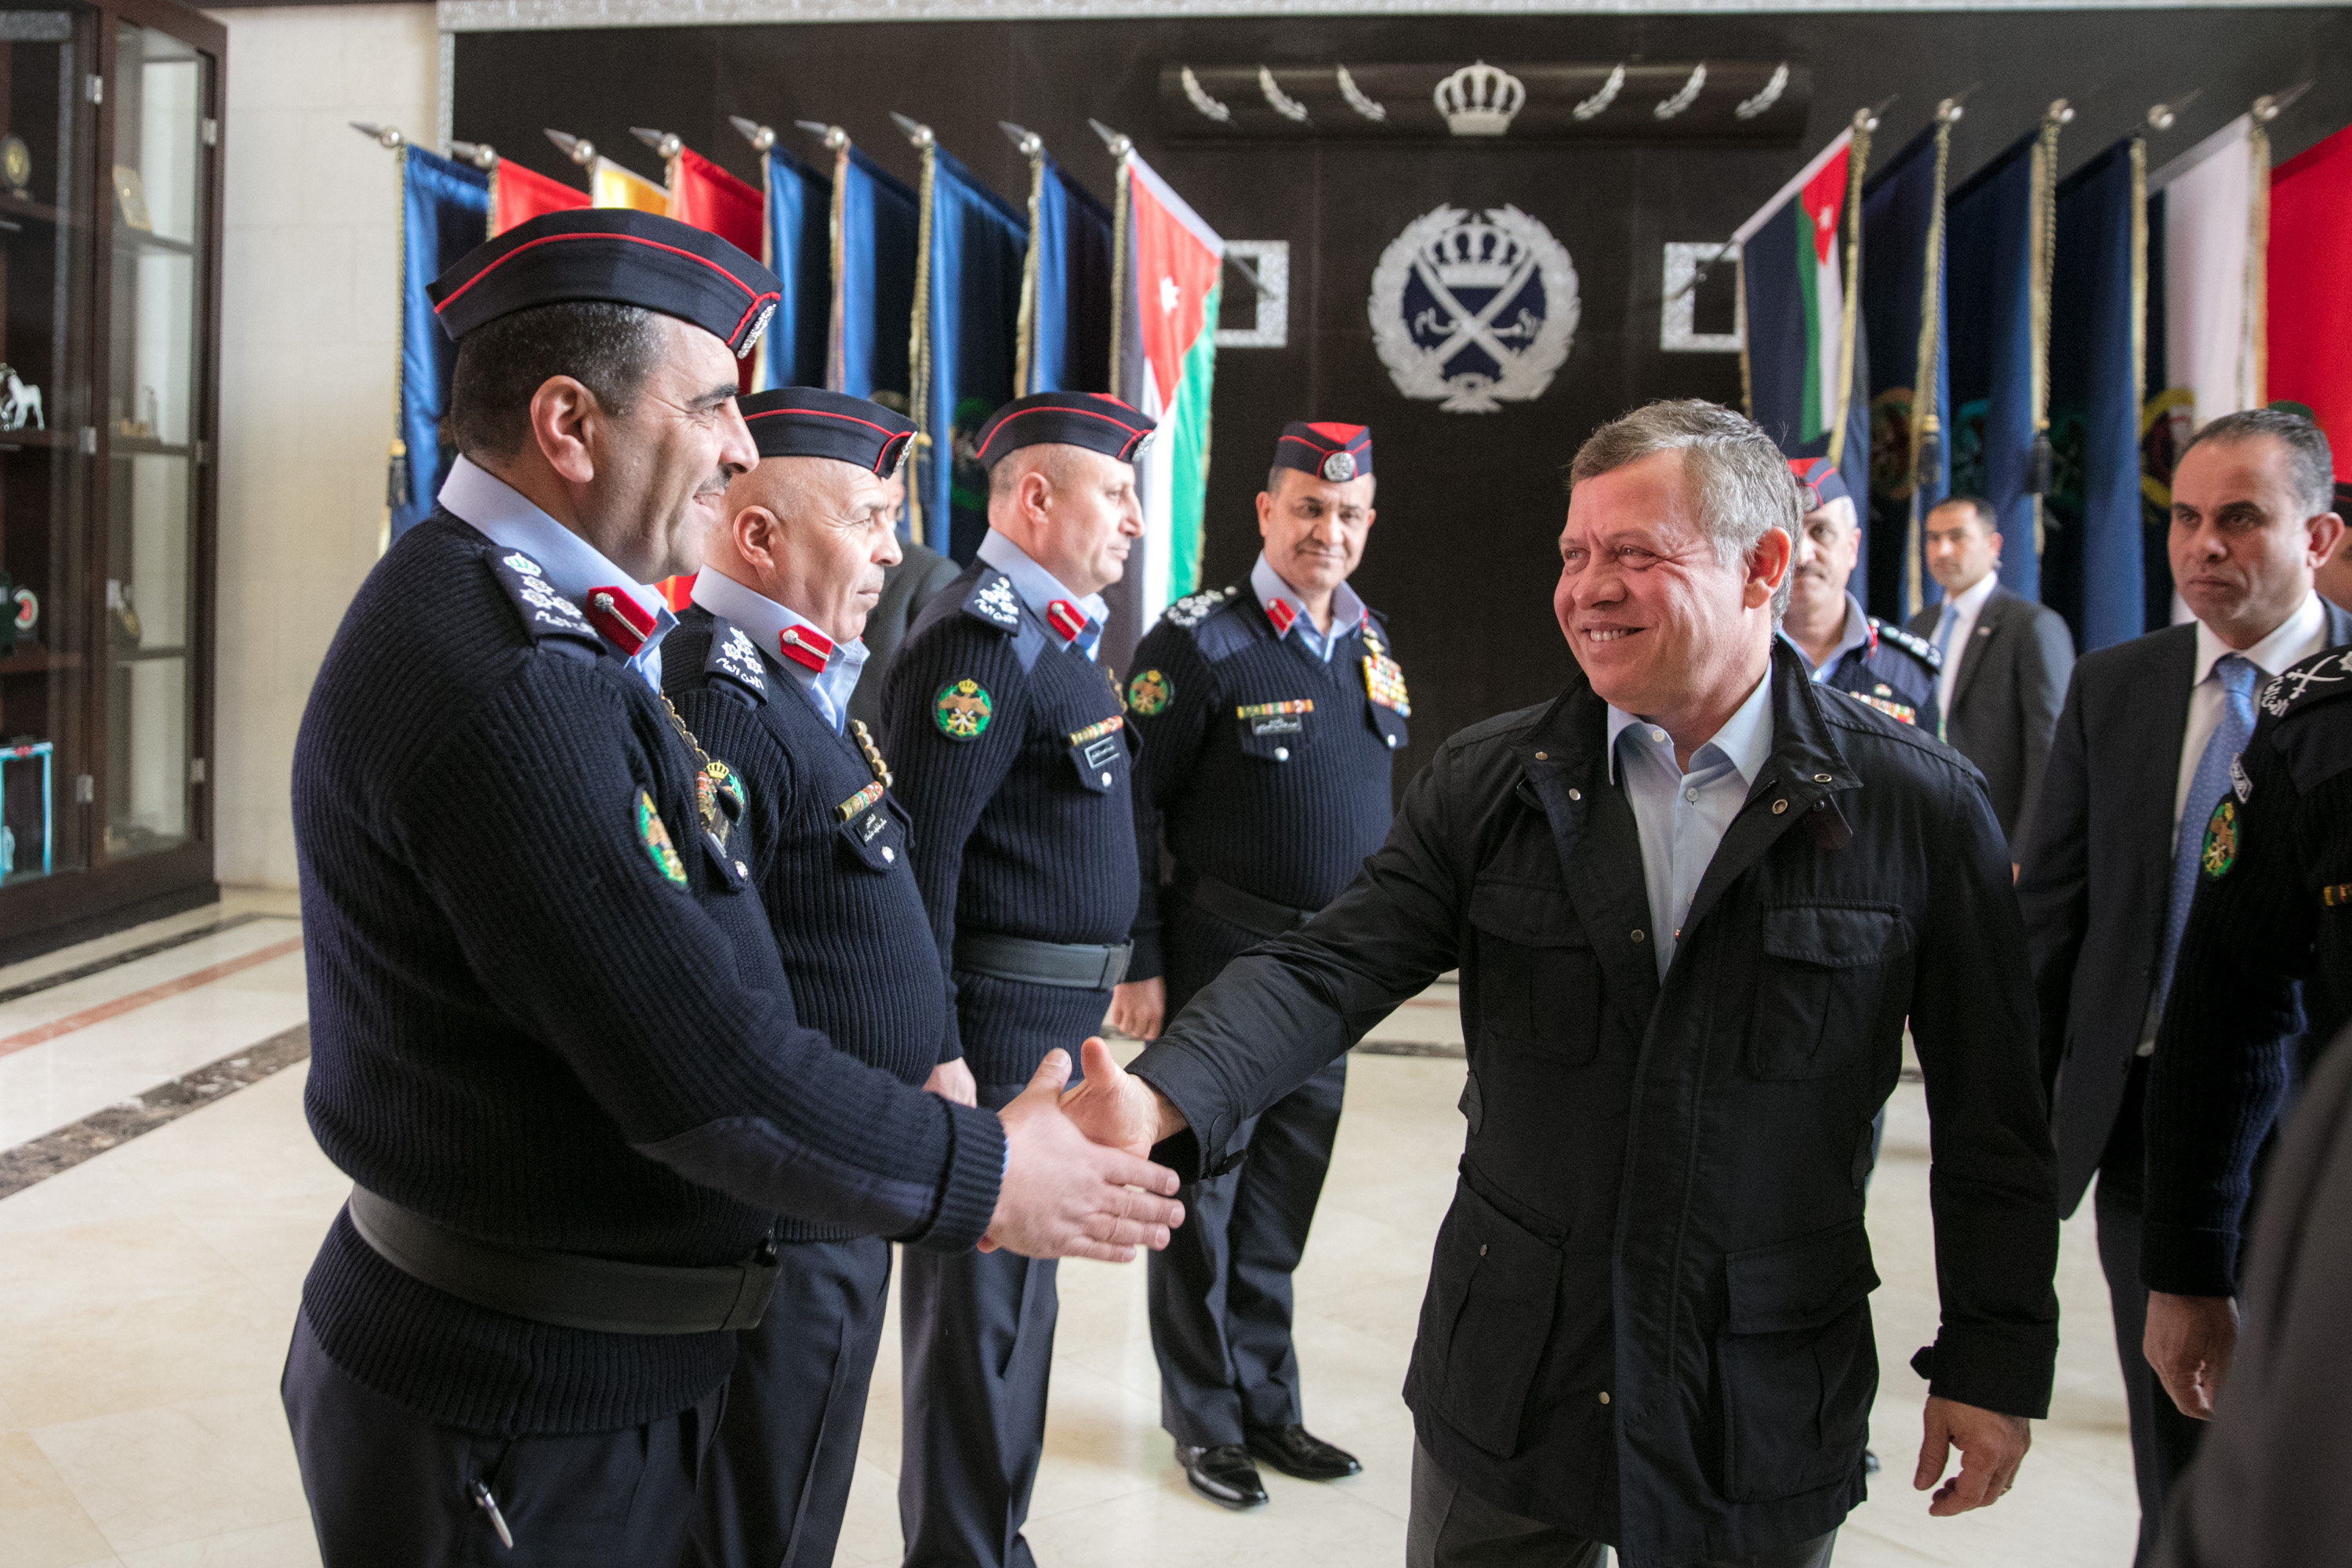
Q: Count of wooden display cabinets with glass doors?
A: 1